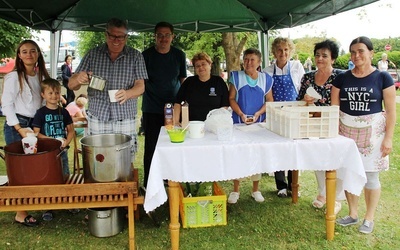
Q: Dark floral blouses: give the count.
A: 1